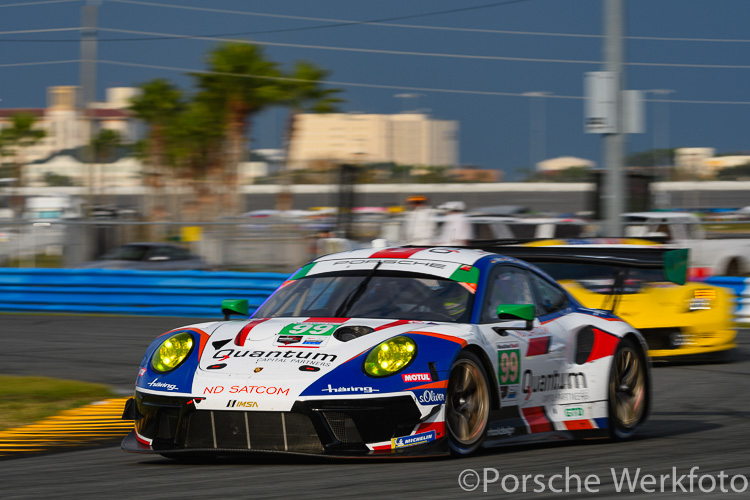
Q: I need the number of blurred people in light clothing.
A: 2